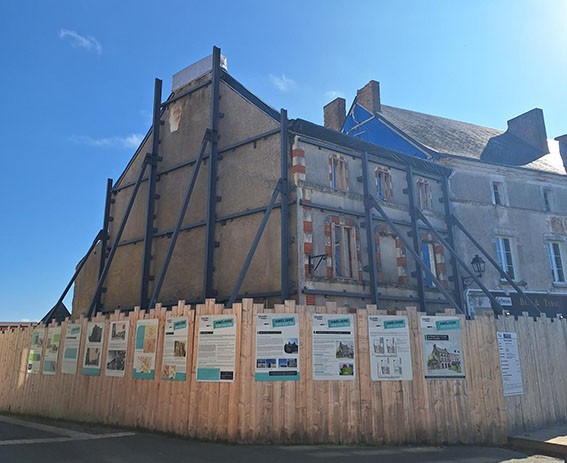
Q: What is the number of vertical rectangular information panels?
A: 13